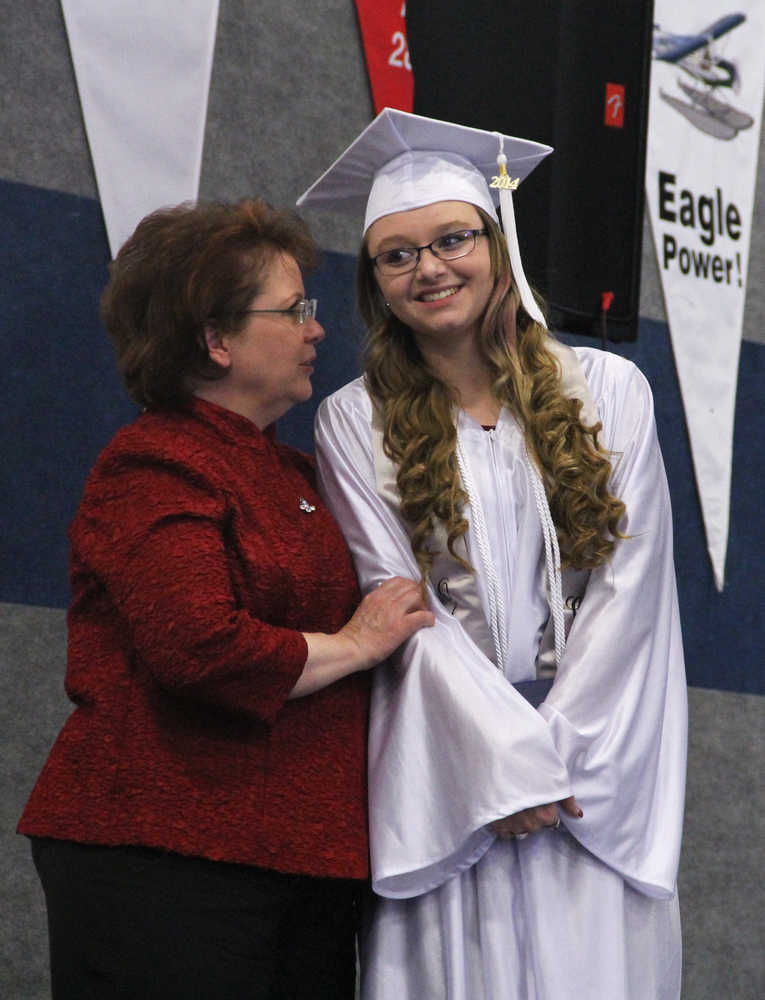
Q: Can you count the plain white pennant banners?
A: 1